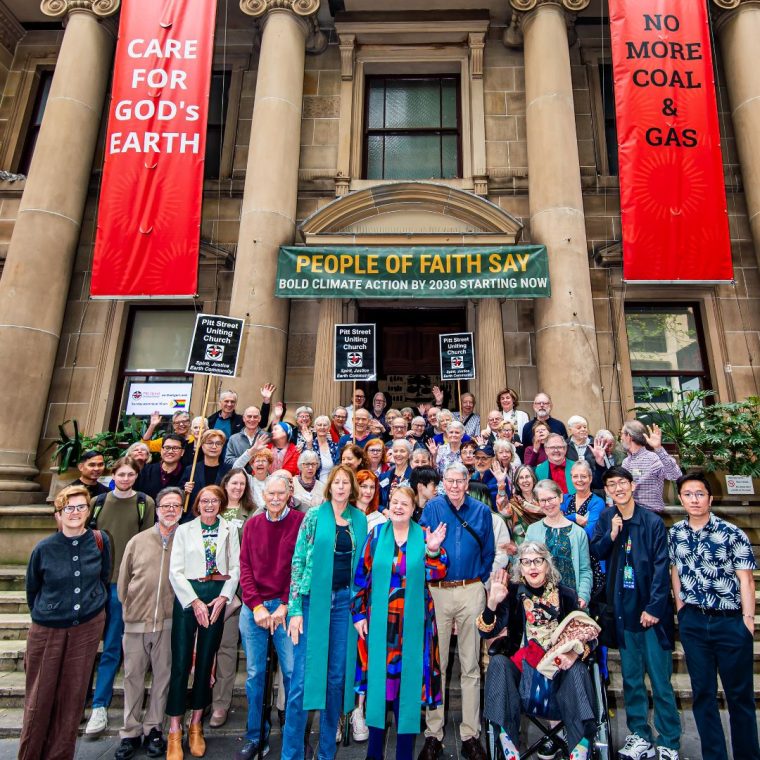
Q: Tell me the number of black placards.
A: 3